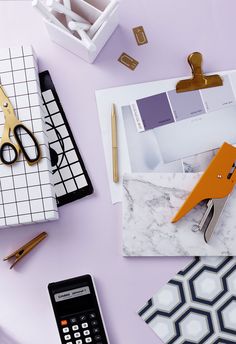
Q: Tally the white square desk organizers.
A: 1